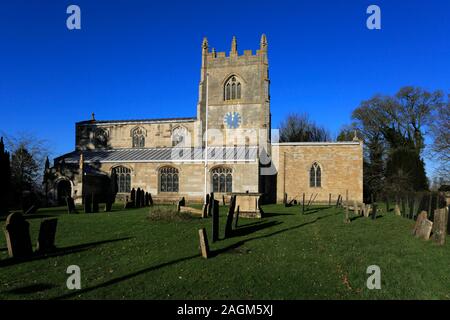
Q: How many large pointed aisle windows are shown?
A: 3